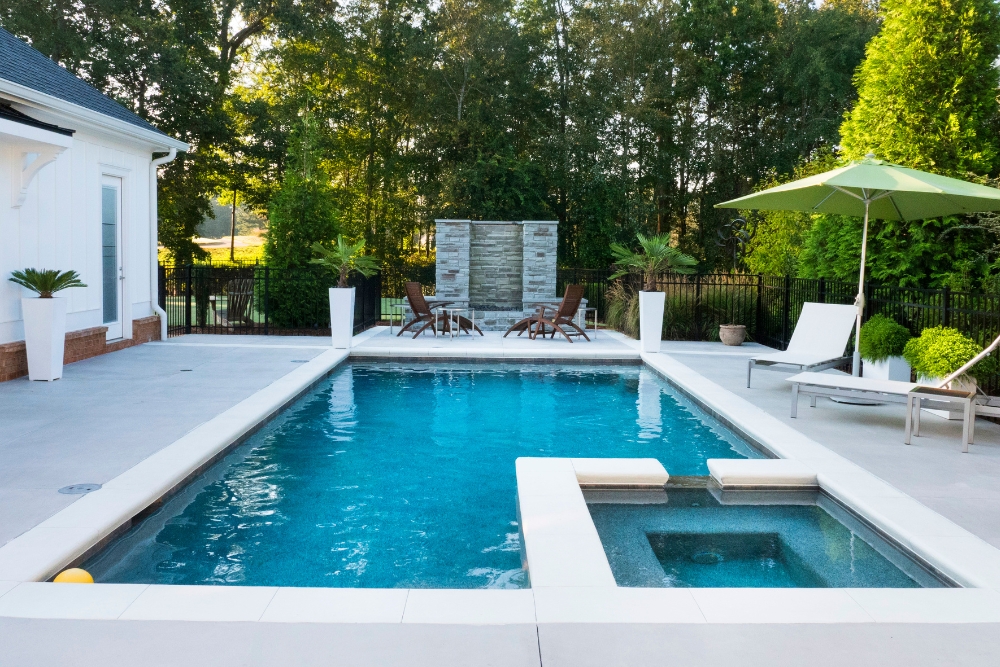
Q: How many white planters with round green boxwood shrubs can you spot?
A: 2